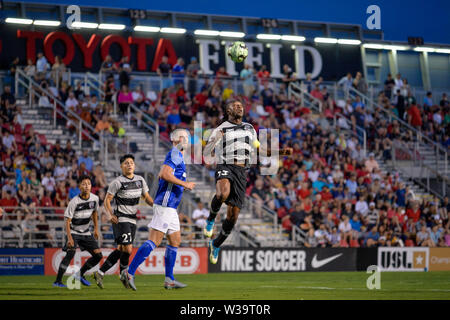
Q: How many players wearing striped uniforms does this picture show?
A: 3